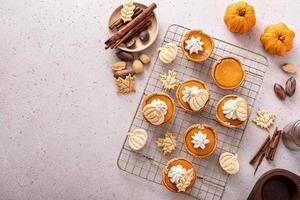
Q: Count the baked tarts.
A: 7